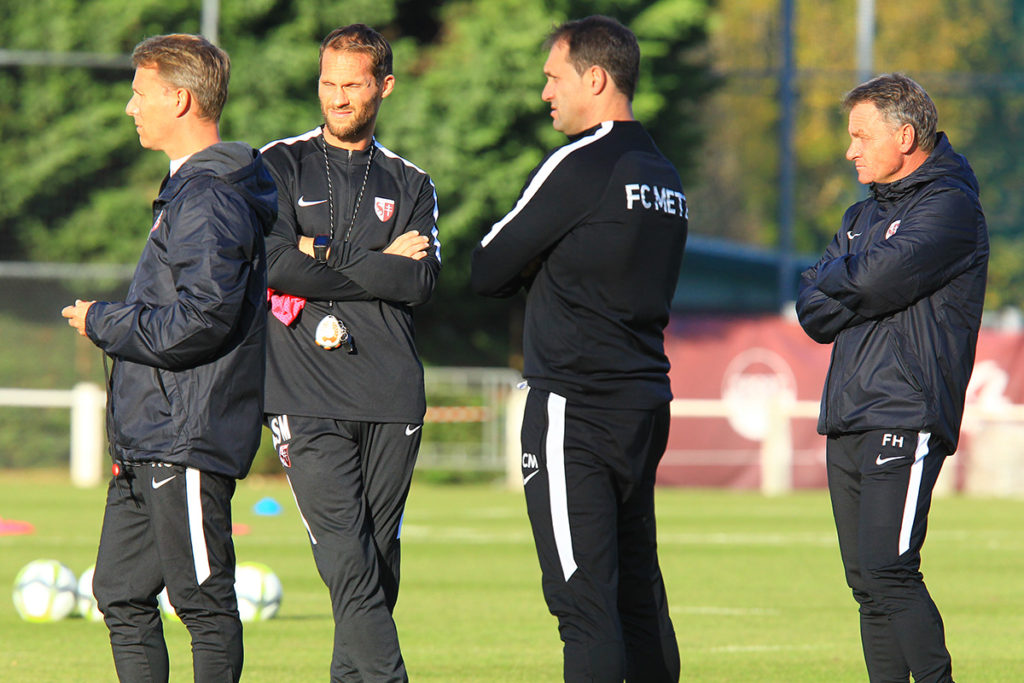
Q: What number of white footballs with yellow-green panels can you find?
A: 4